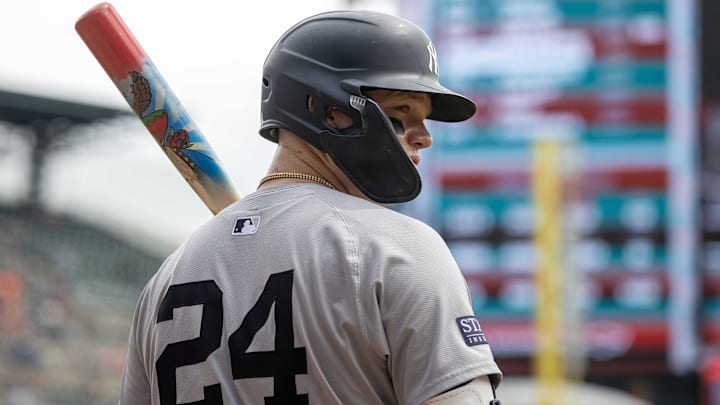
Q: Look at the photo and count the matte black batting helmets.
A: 1